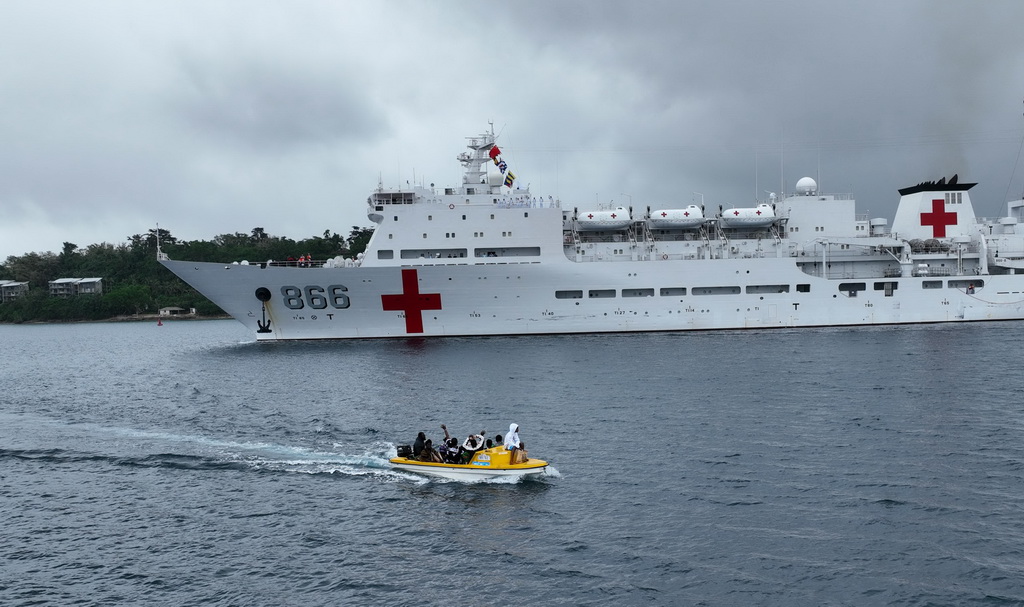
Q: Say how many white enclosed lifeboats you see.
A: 3